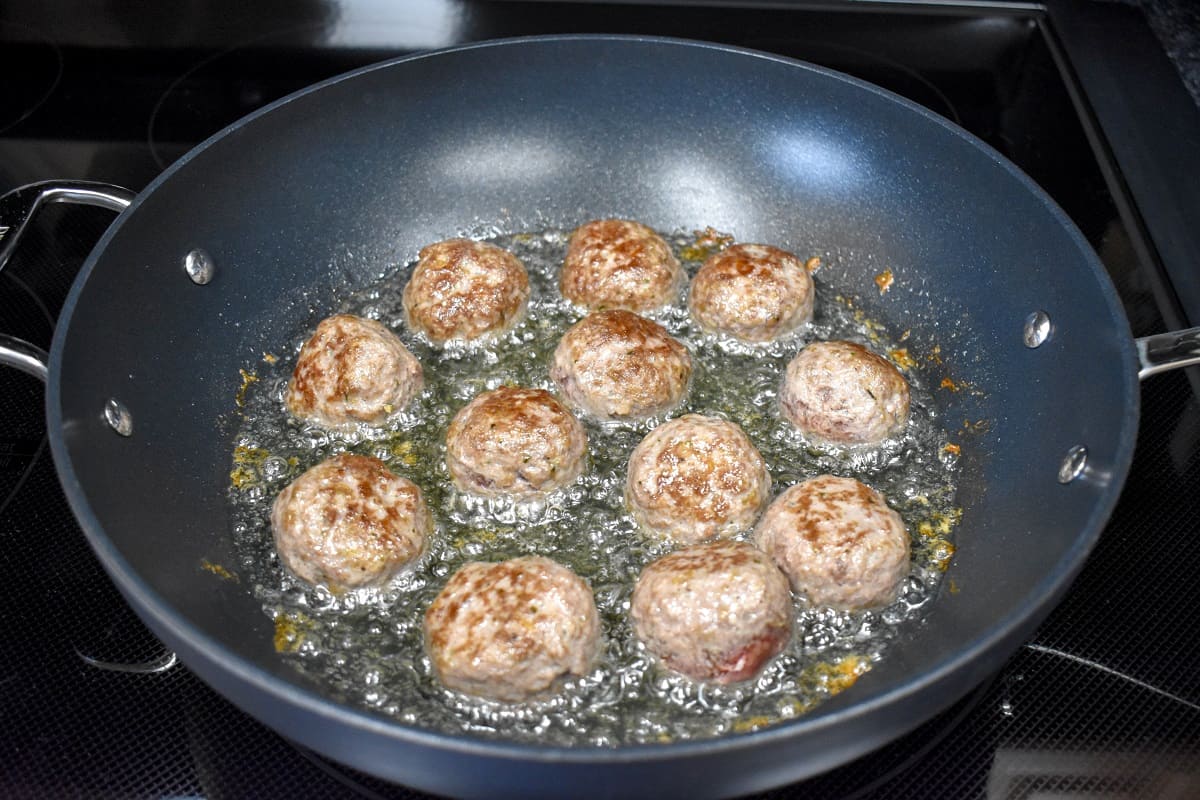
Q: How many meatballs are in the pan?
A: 12